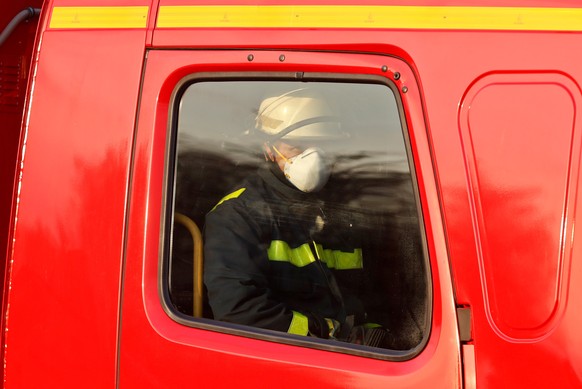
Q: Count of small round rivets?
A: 5